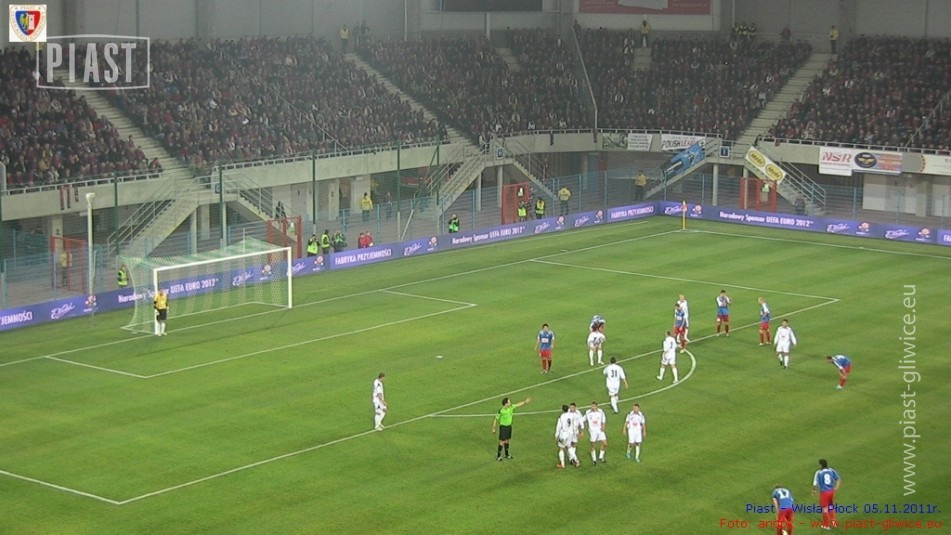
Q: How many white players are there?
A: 10